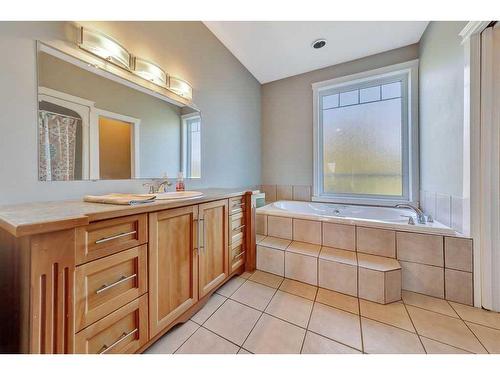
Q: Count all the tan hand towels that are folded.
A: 1